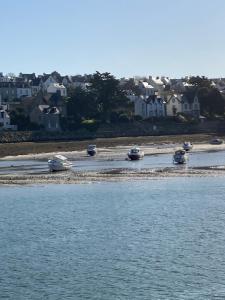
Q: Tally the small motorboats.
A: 5